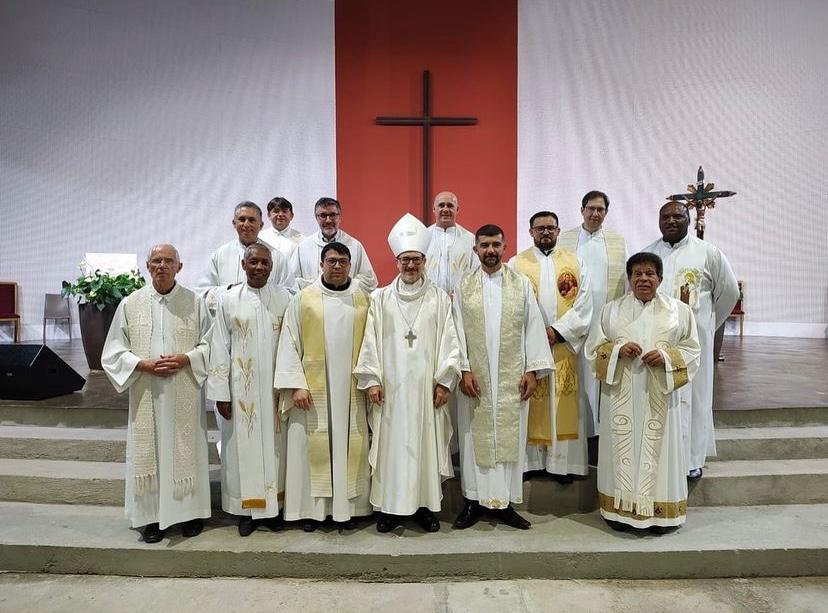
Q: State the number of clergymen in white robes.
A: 13